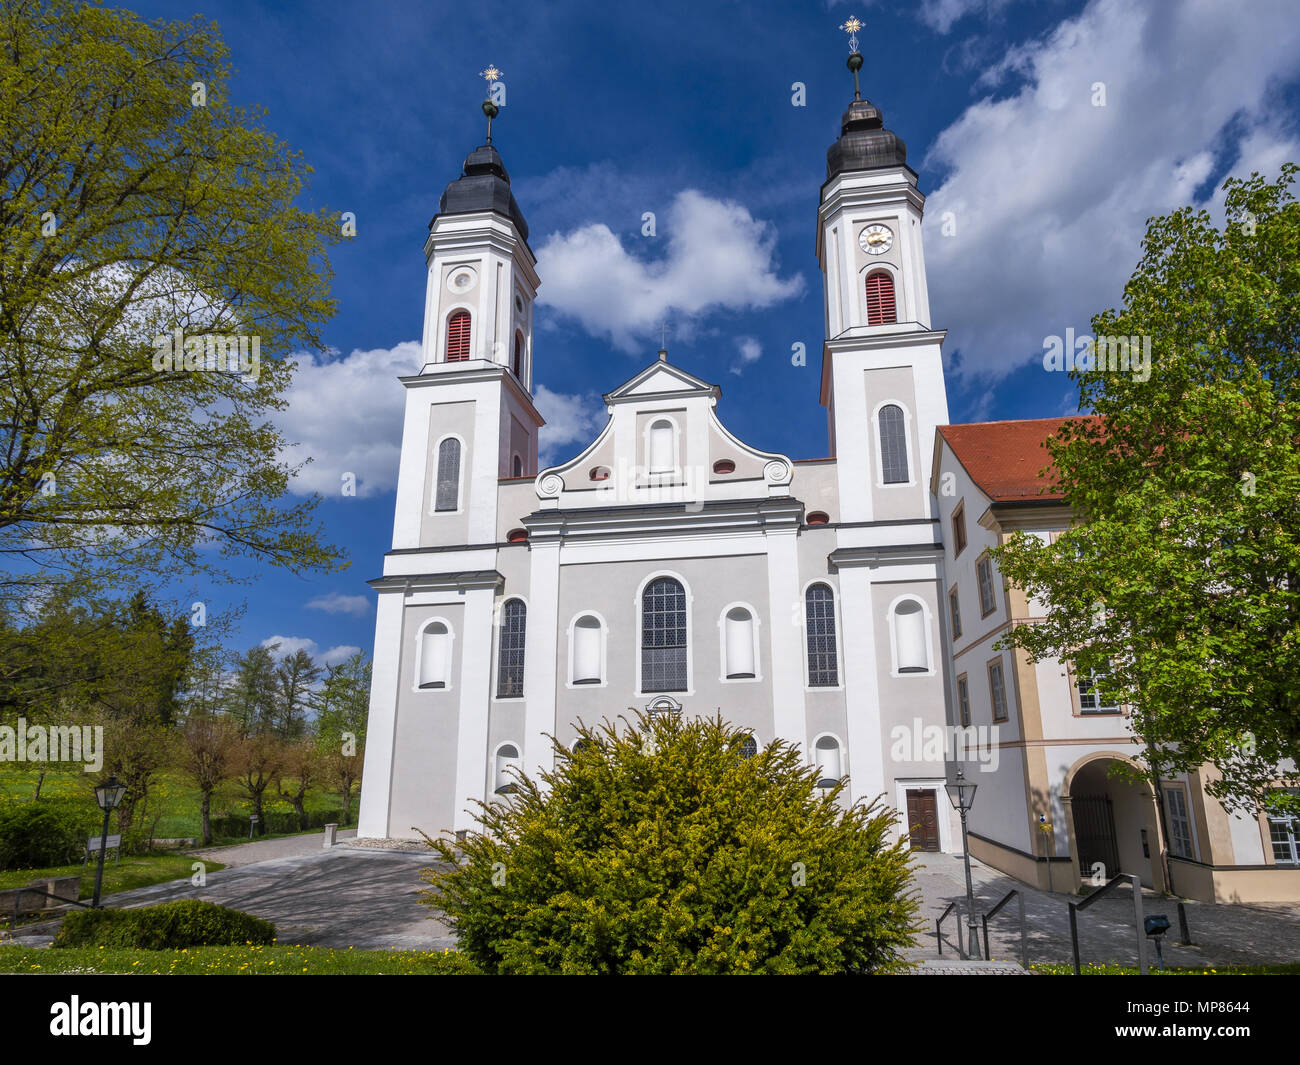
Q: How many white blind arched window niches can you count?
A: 7